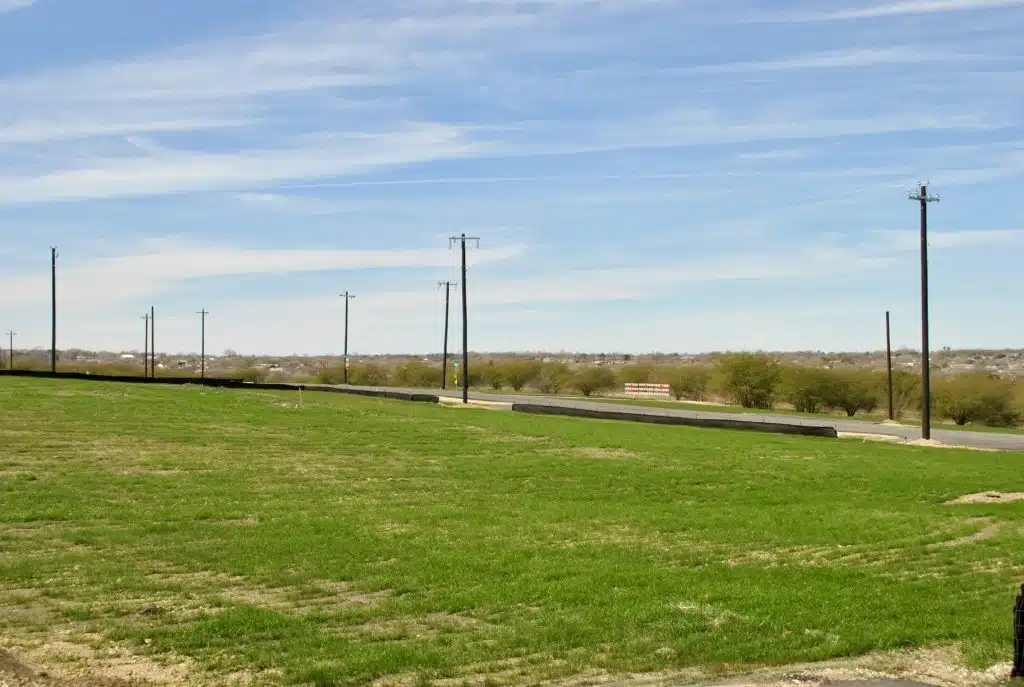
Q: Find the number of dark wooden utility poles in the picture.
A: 10